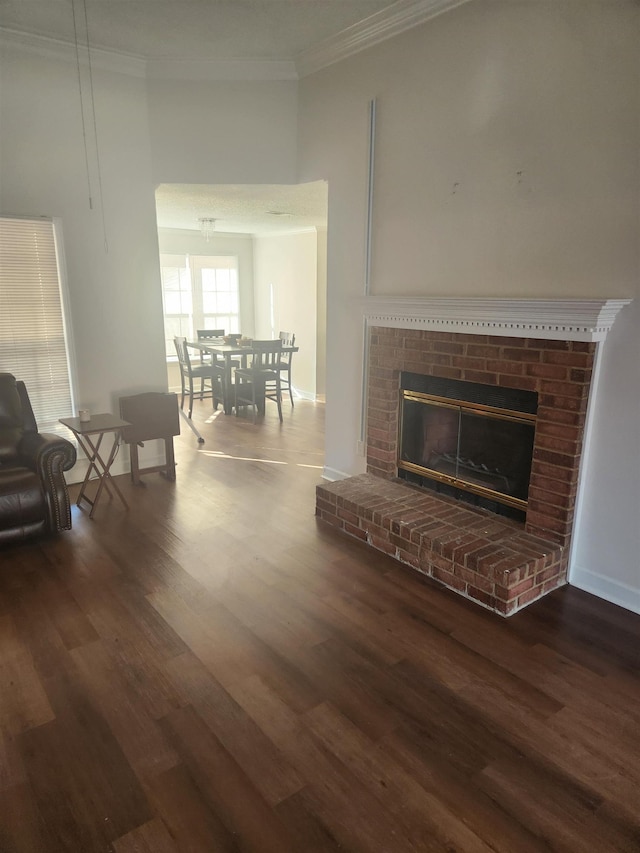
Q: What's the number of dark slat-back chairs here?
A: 4